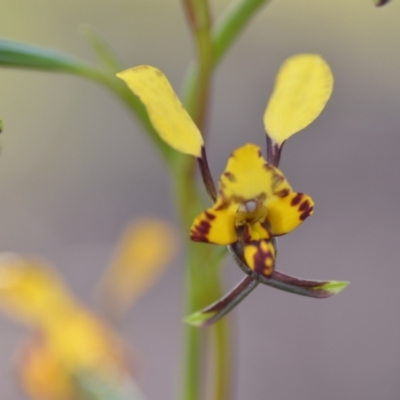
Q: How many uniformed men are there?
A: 0